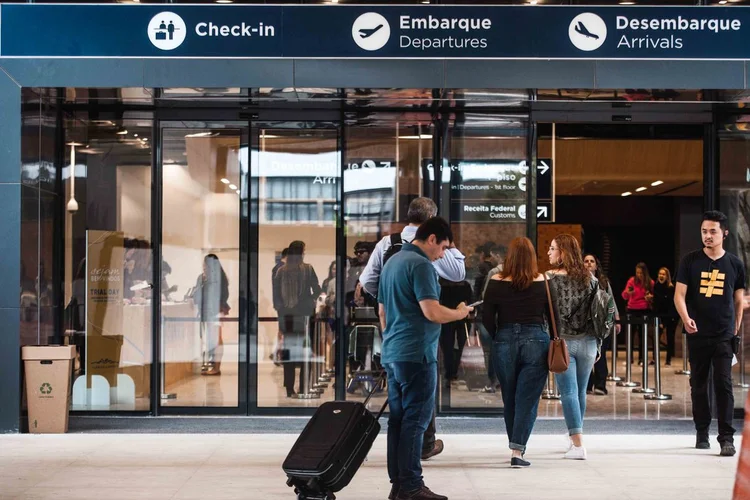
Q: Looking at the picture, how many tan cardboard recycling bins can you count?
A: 1